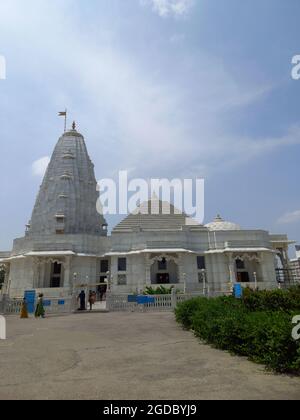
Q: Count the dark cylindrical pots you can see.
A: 0